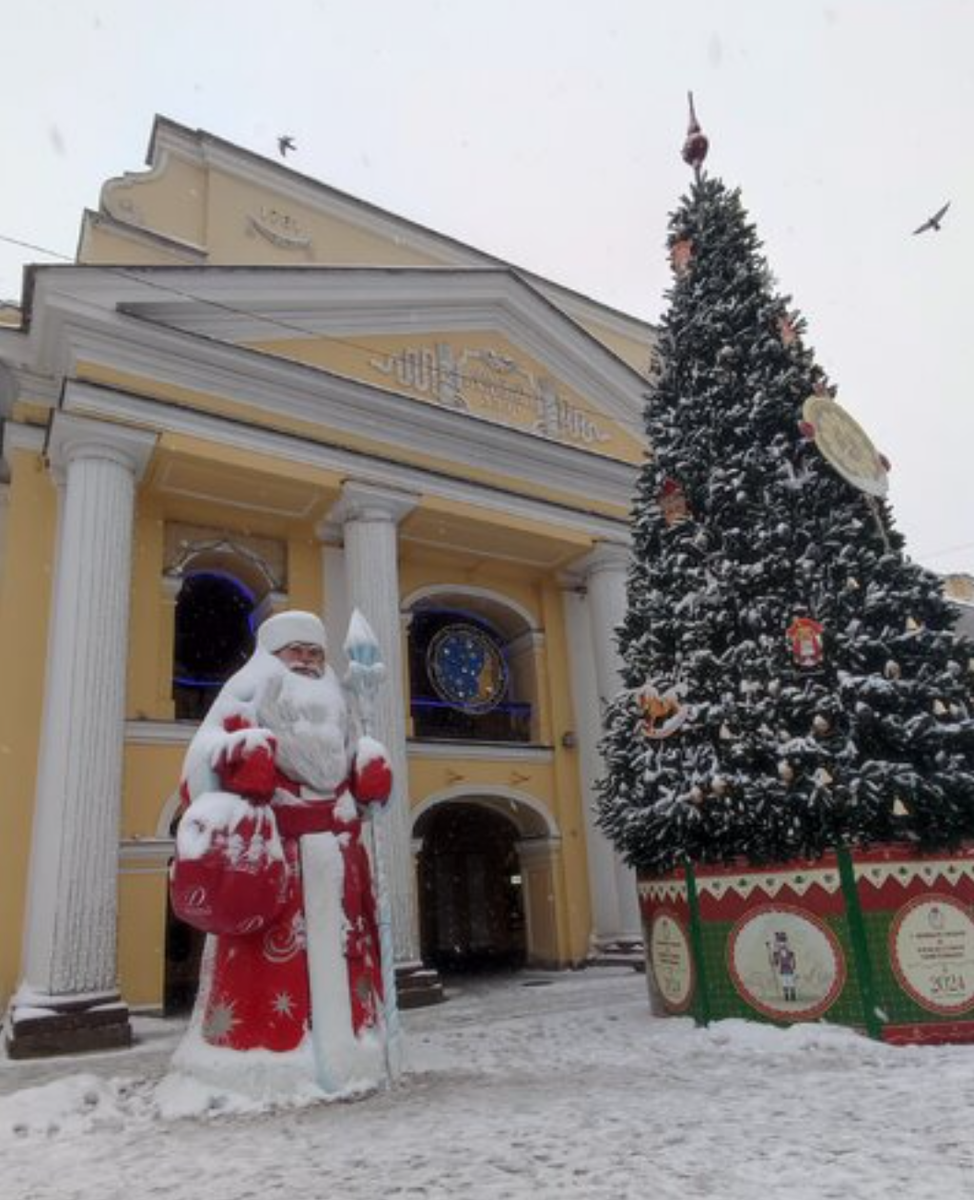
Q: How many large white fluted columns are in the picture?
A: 3